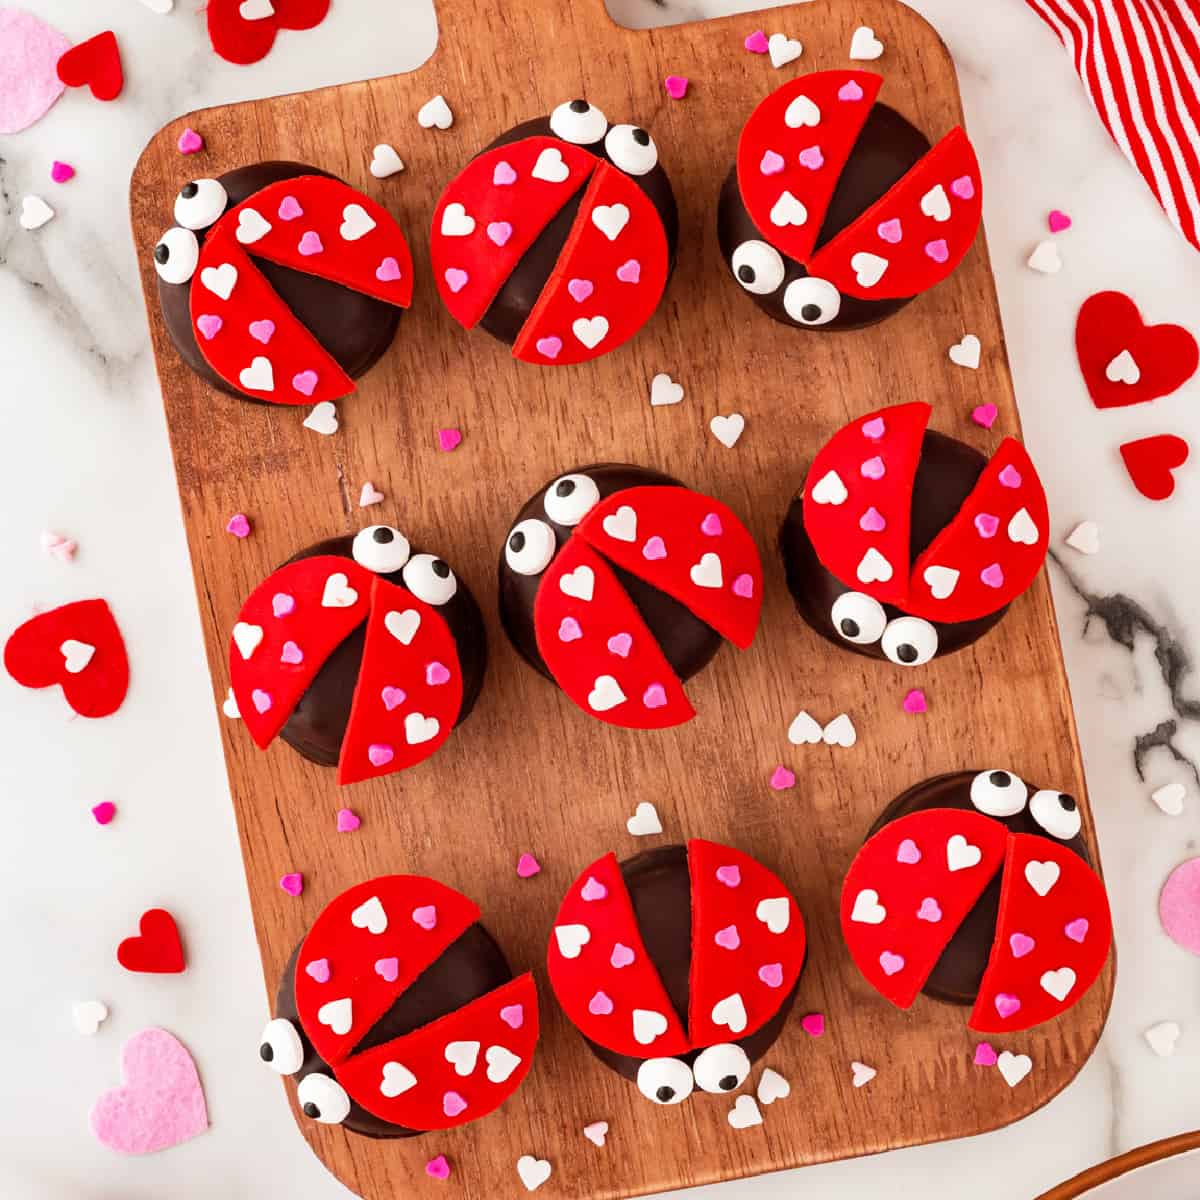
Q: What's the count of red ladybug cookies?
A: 9